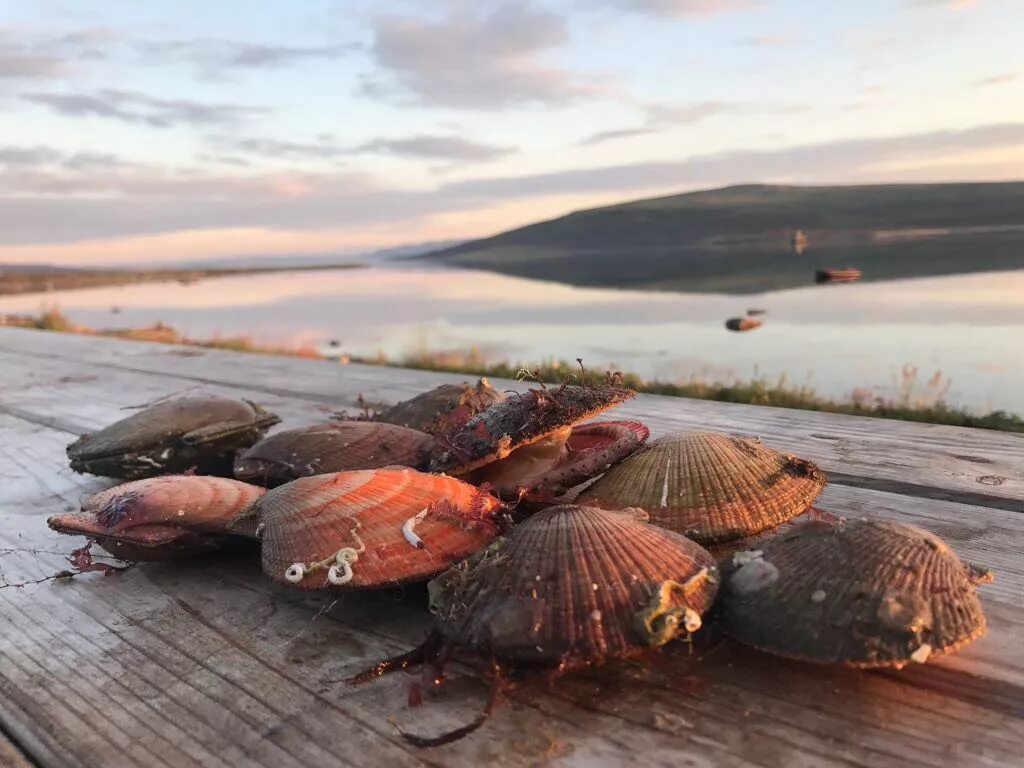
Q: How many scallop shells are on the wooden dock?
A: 9